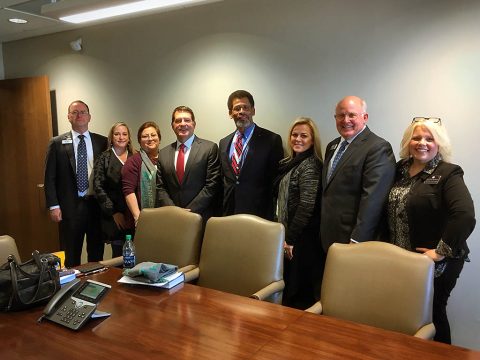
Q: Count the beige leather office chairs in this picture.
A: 4